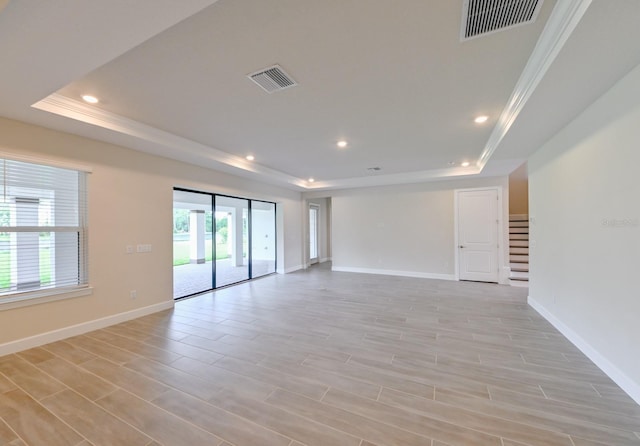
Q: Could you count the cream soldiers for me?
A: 0